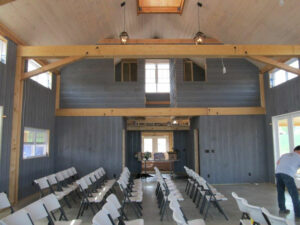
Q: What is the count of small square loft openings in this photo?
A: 2